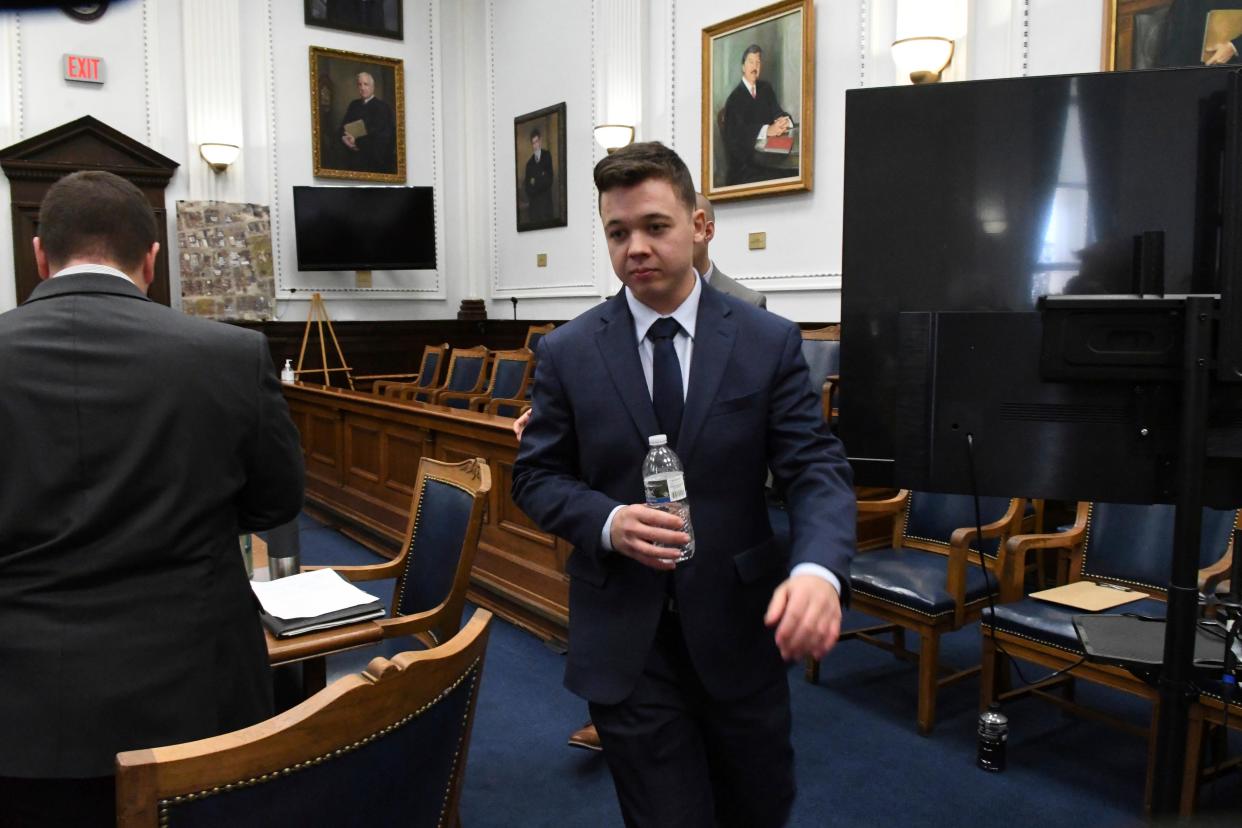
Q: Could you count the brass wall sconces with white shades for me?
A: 3